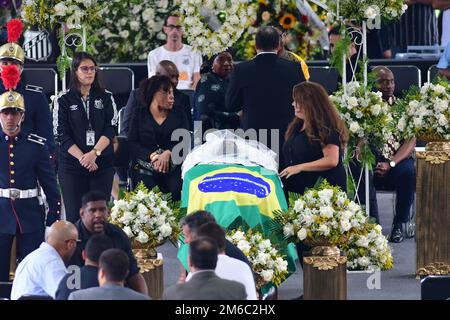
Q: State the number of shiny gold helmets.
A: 2